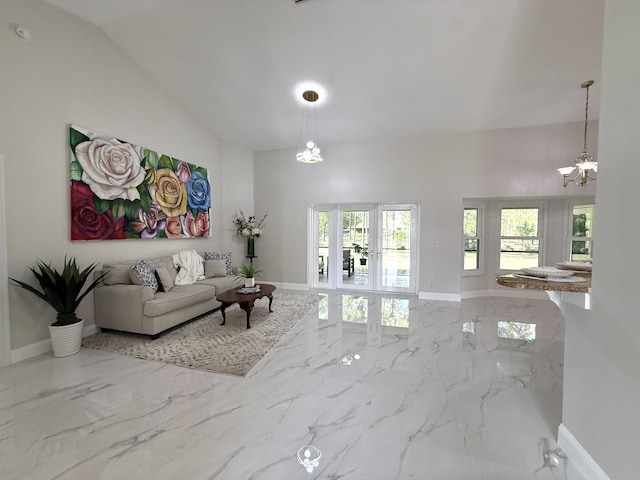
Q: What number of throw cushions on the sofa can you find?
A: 4